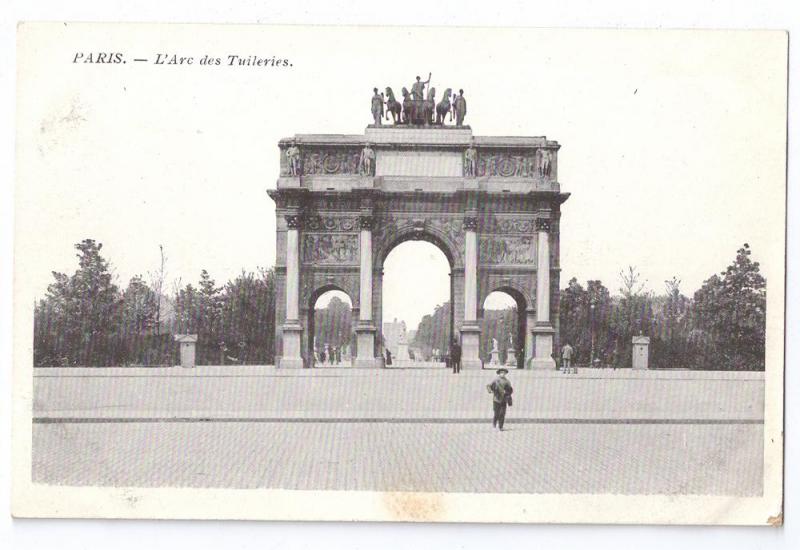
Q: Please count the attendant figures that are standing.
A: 2